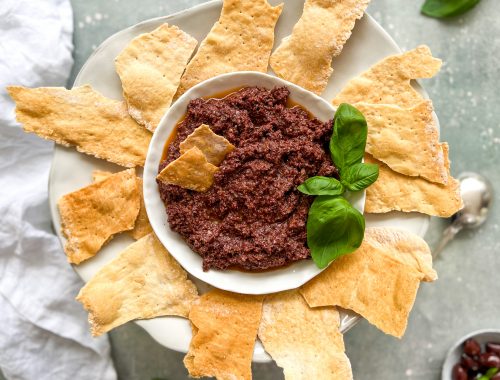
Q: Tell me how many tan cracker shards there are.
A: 15